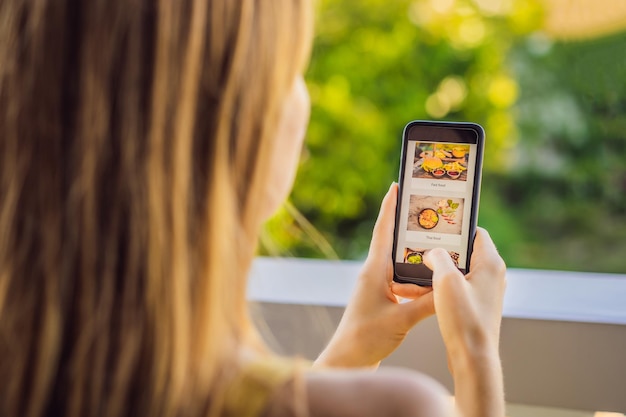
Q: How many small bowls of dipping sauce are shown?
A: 2